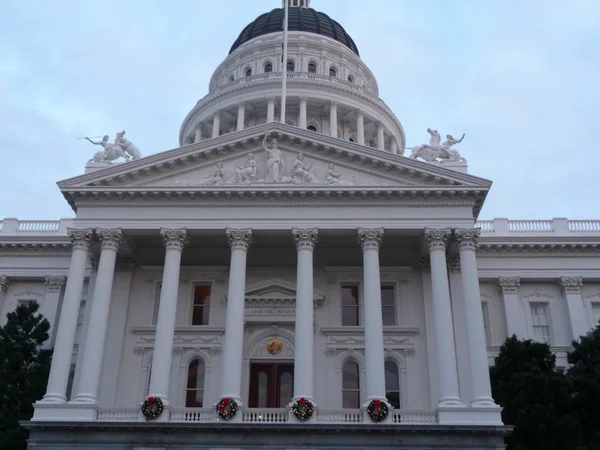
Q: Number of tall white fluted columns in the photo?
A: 8